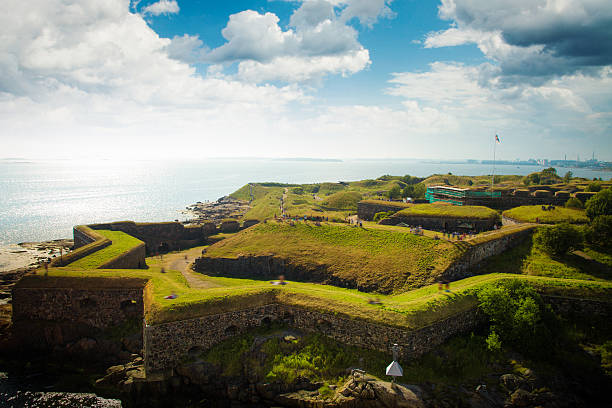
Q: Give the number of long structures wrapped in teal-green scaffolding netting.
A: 1